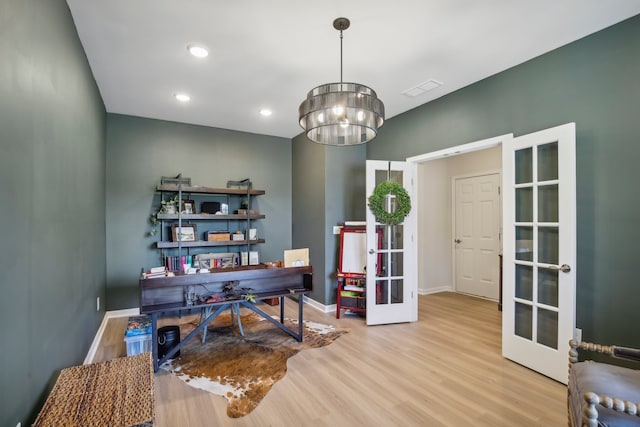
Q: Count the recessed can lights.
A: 3